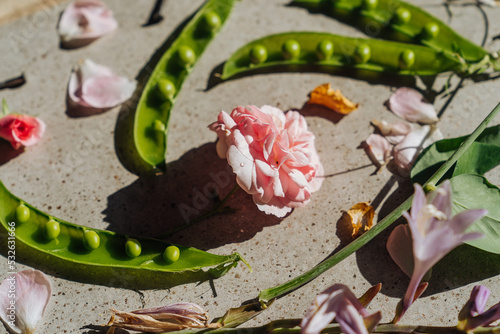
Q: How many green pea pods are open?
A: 4